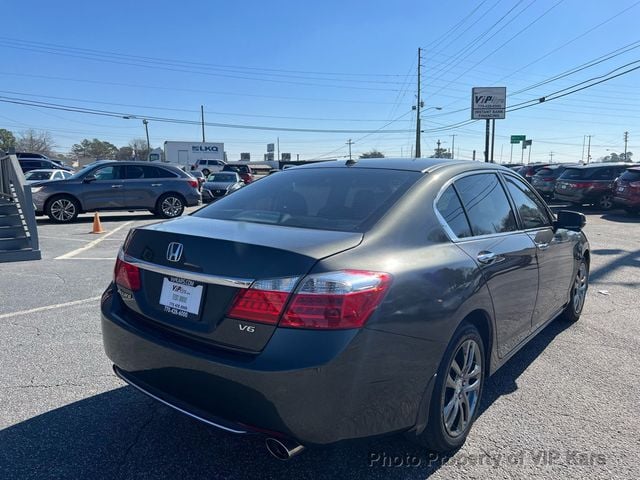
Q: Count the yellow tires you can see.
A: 0